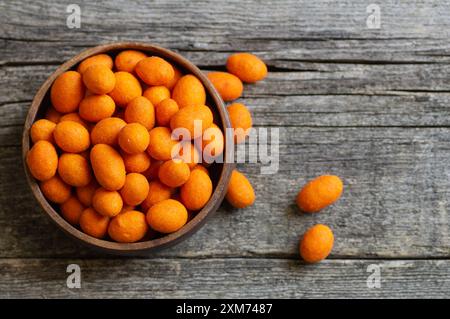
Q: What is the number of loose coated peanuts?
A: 6